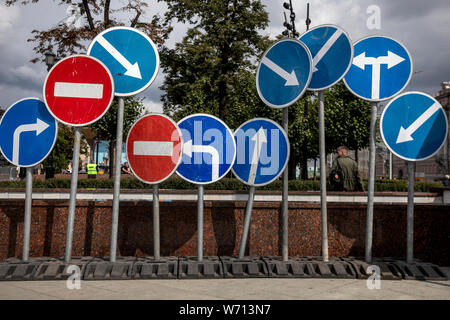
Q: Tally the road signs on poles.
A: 10